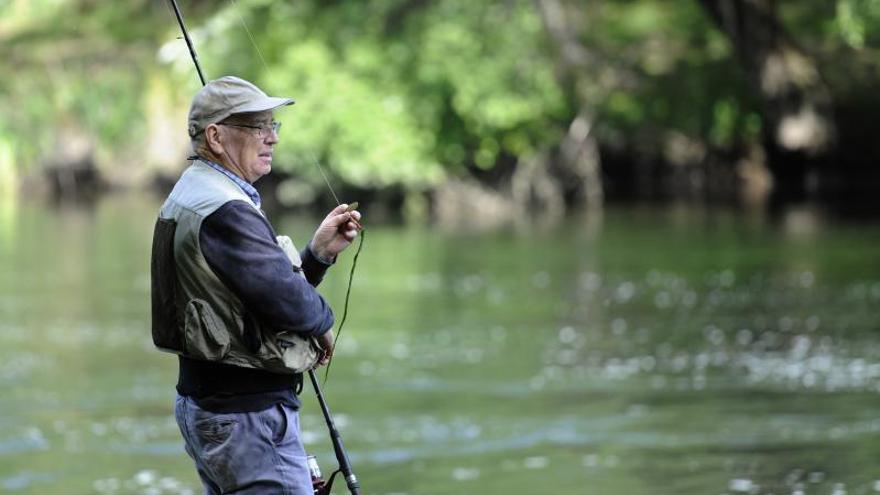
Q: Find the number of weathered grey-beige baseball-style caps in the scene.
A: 1